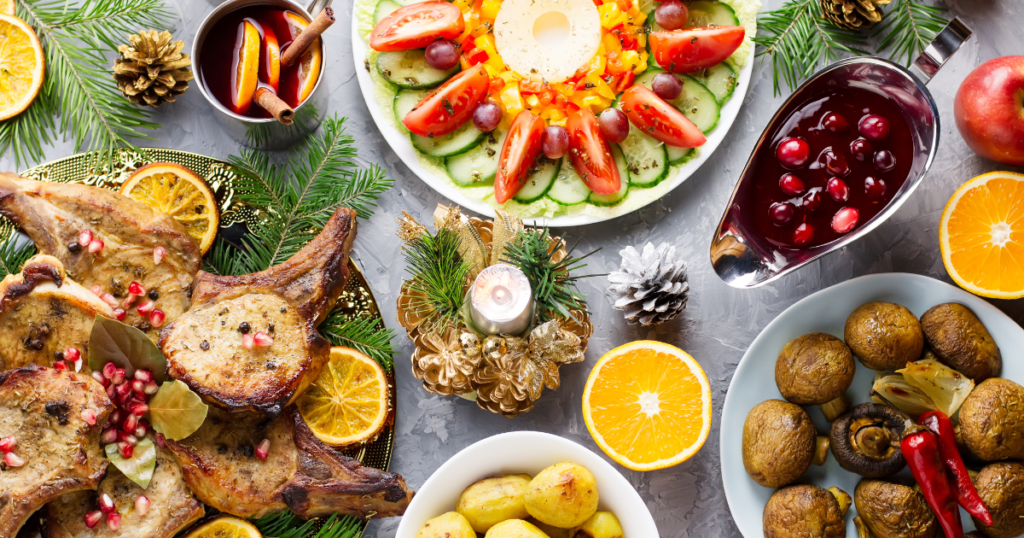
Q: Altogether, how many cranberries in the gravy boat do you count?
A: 13